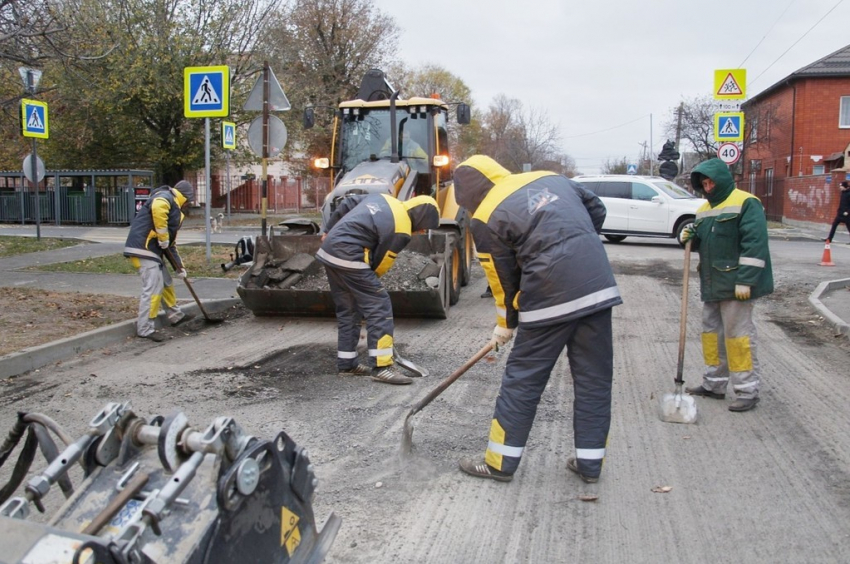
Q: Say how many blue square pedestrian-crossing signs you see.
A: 4